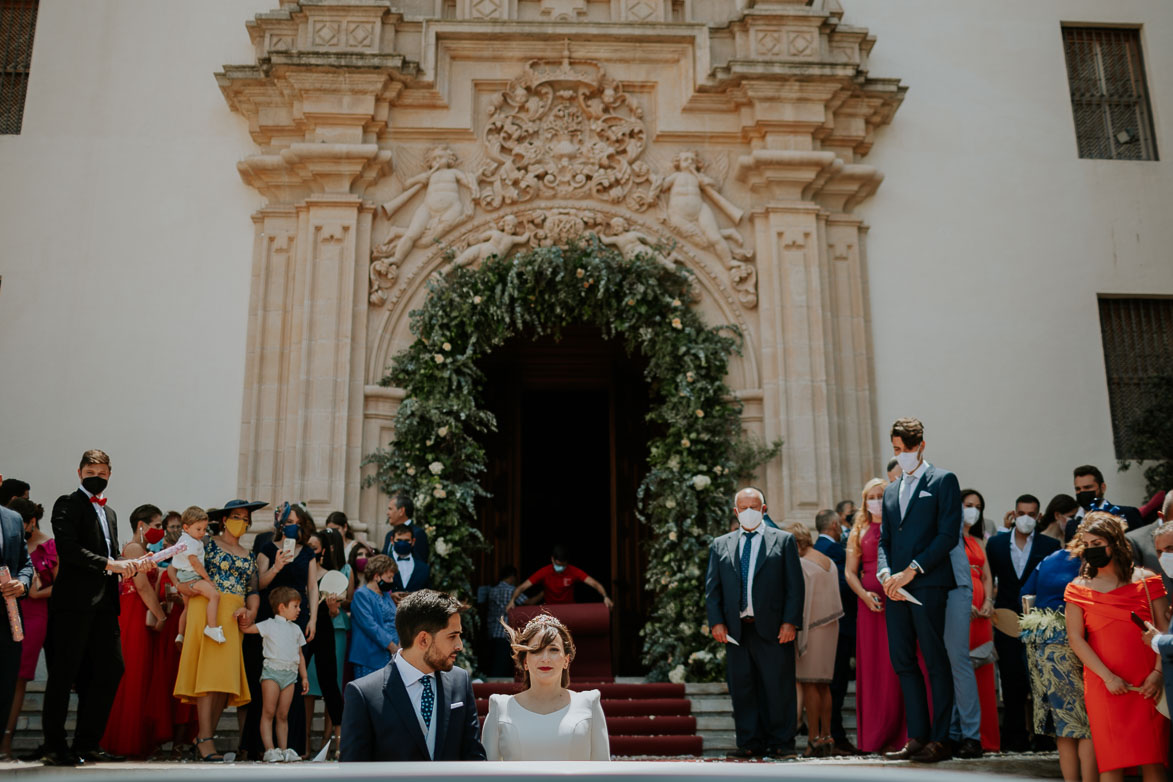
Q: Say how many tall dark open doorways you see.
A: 1